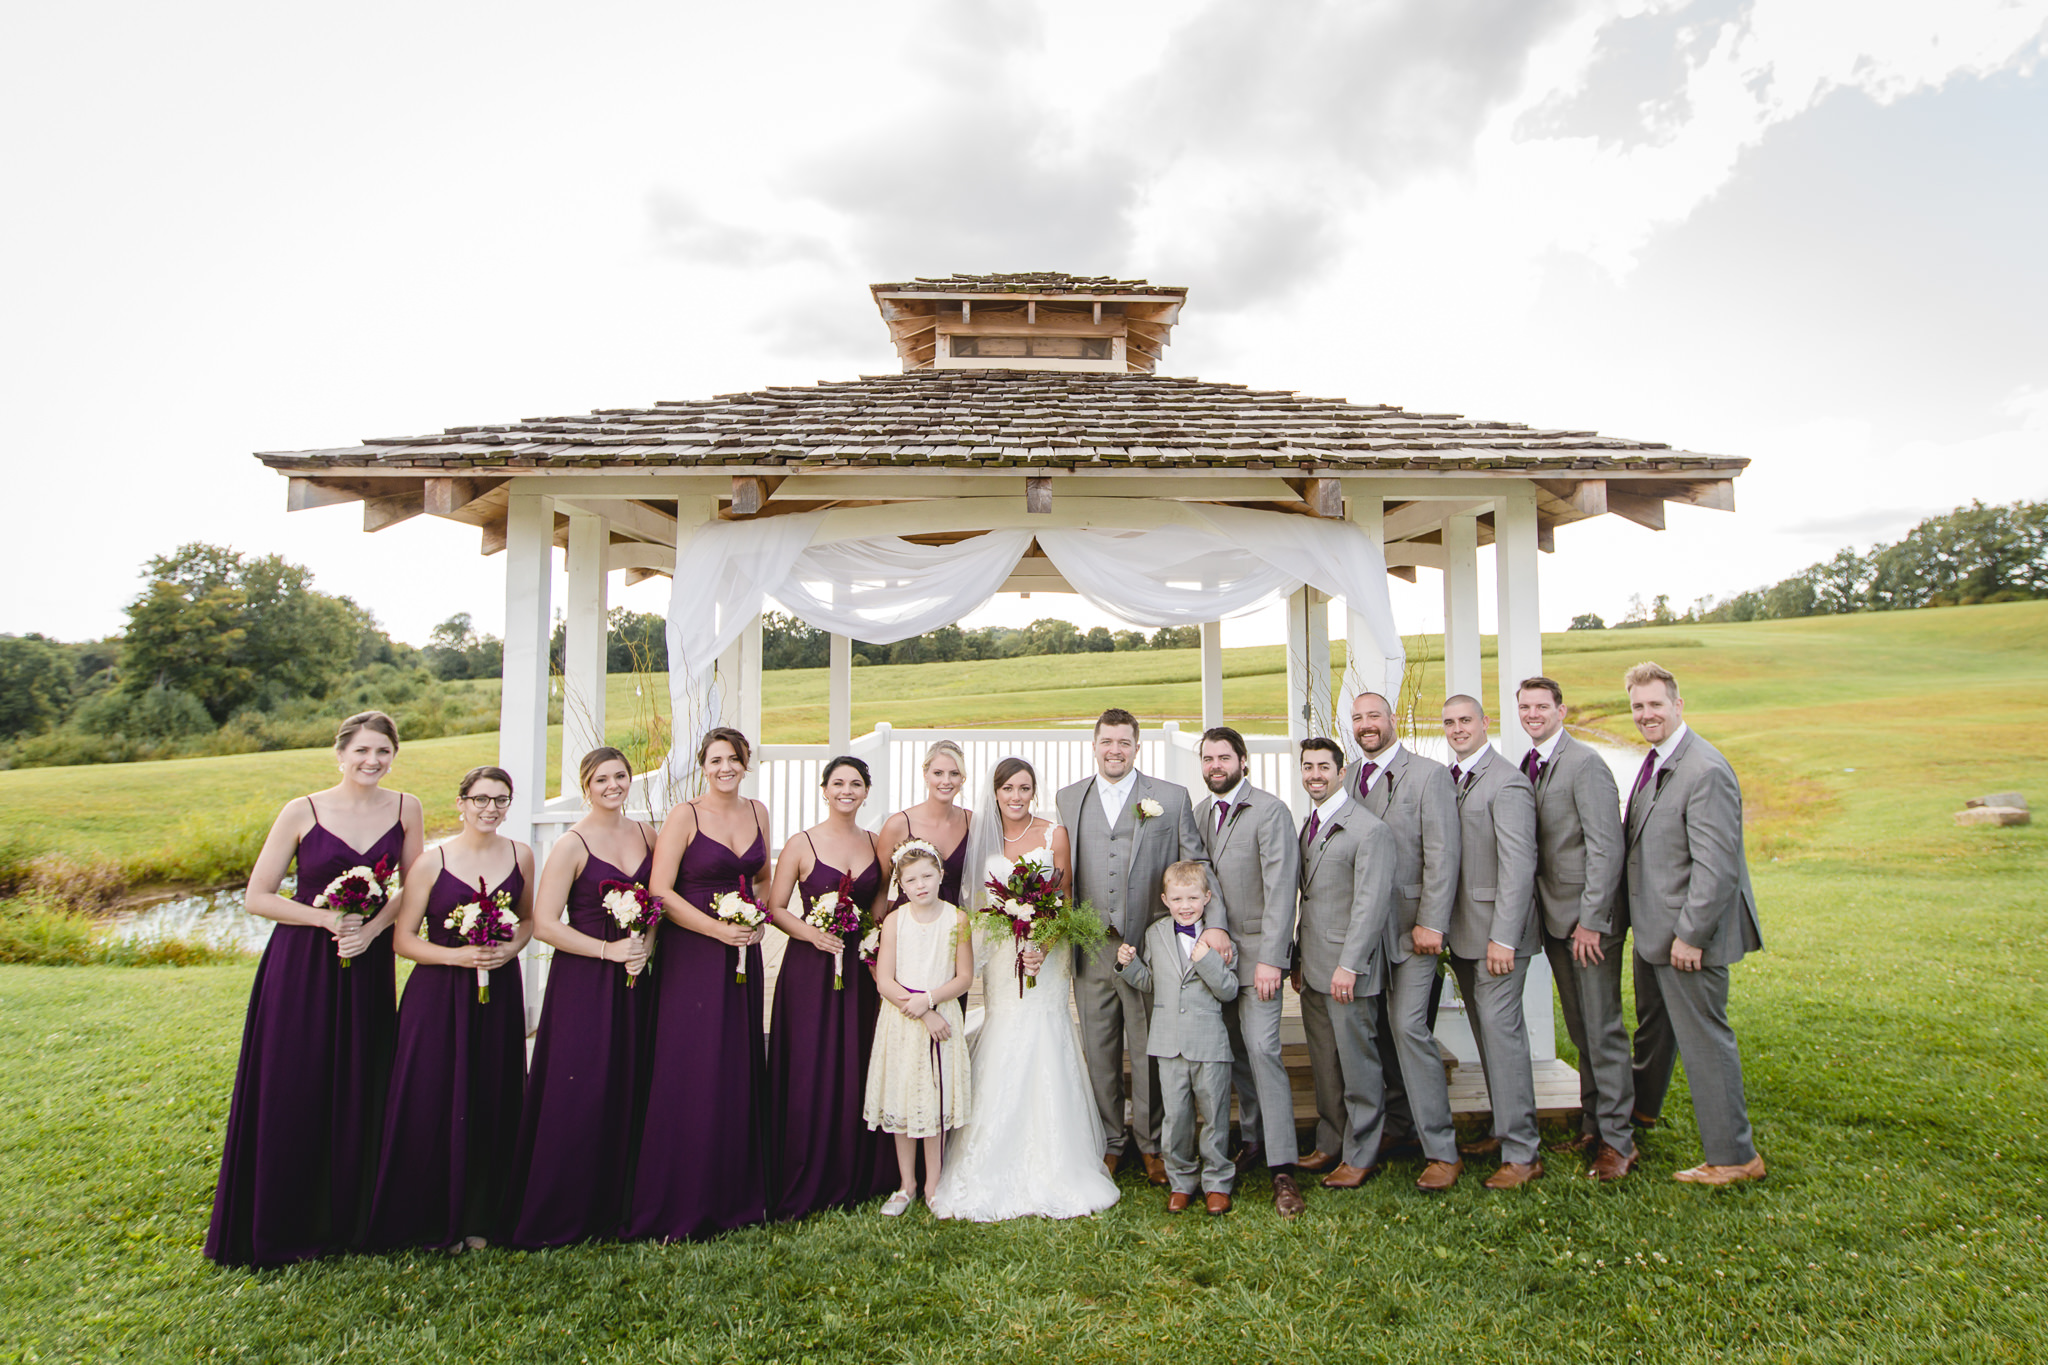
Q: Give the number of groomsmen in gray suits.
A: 6